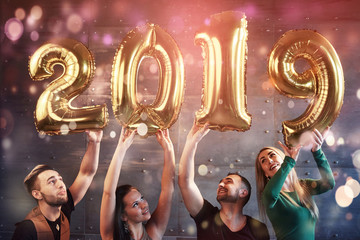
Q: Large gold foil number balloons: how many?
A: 4